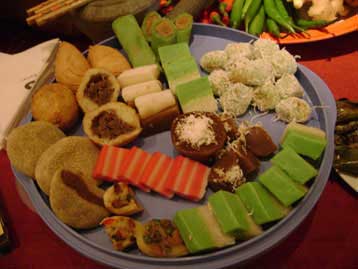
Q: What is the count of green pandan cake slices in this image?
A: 8